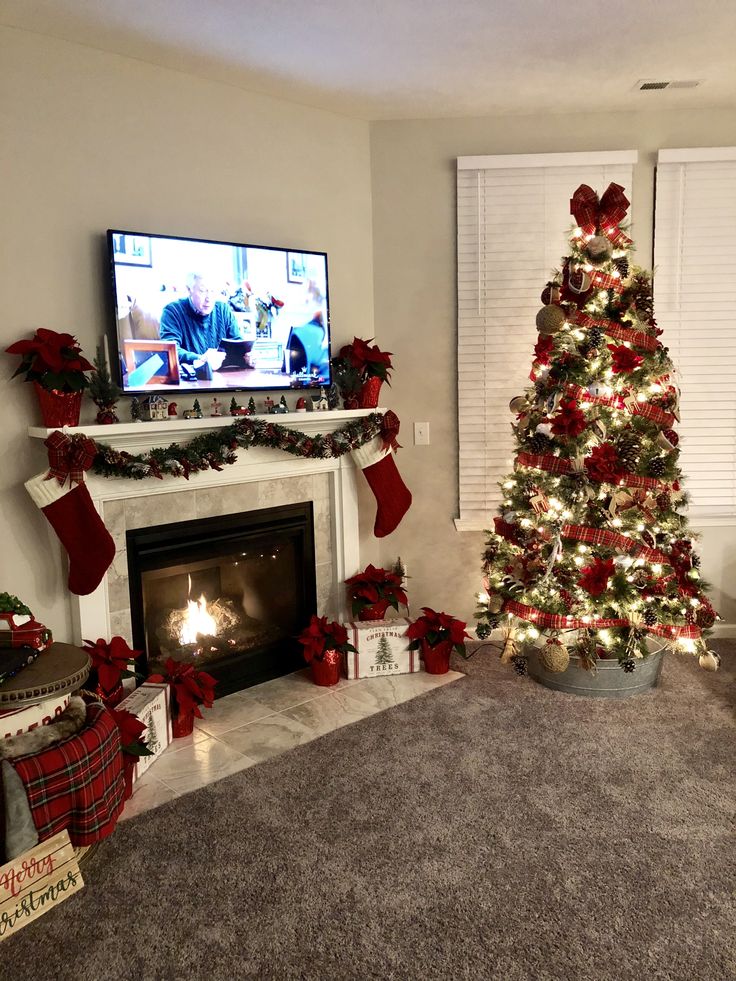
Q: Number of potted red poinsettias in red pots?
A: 8